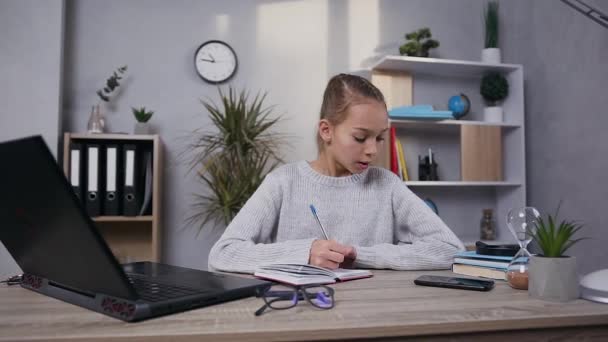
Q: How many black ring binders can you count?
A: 4